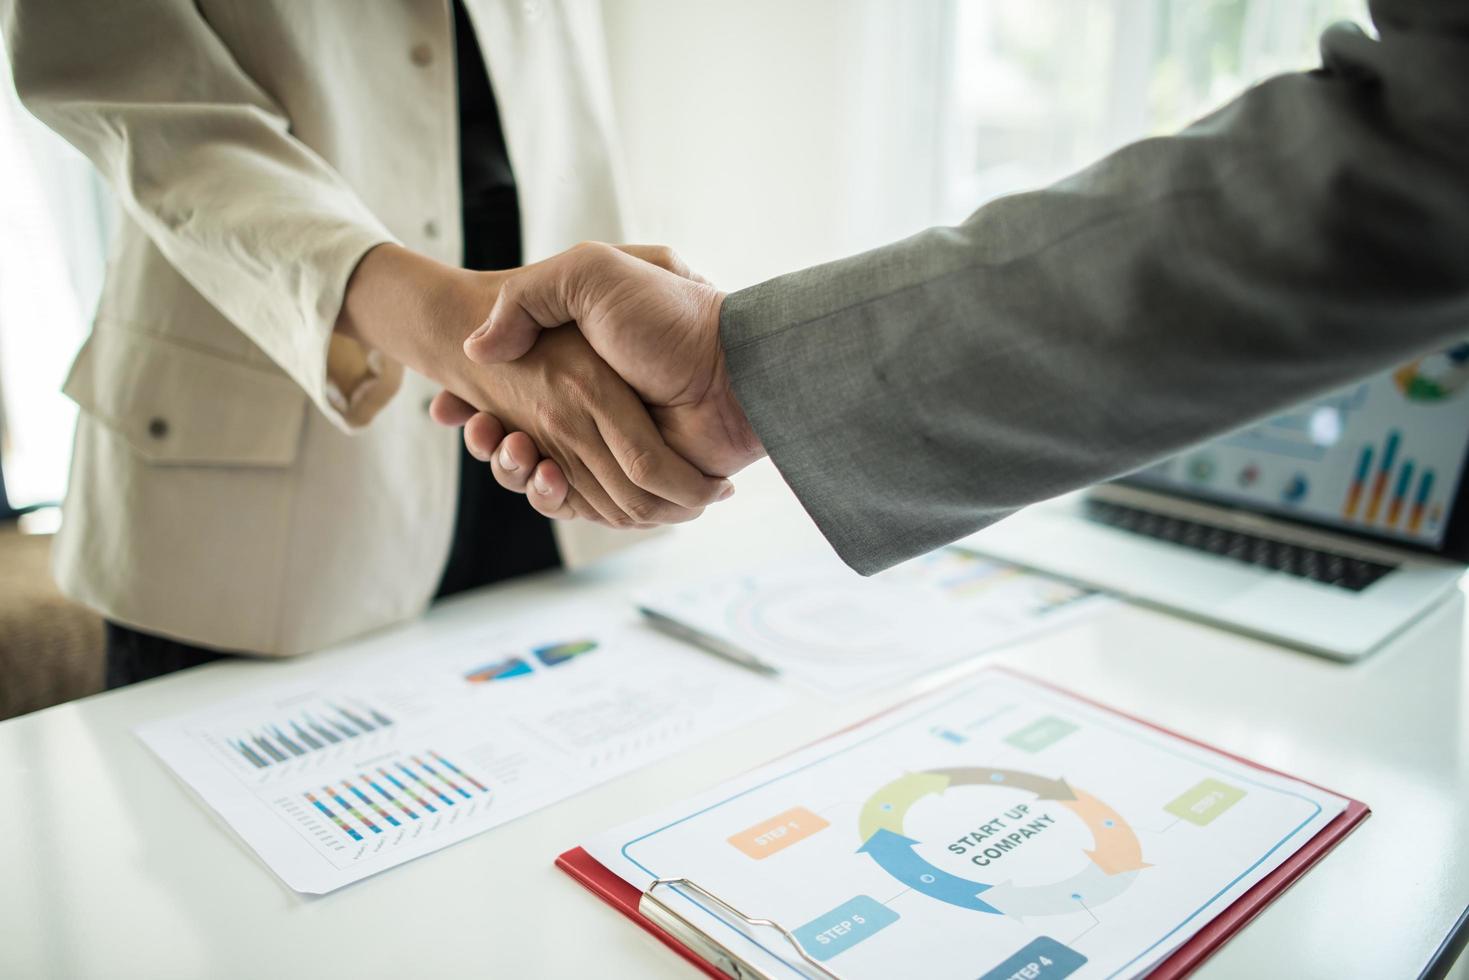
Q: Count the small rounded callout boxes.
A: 5